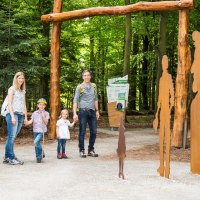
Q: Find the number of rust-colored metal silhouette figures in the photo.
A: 3